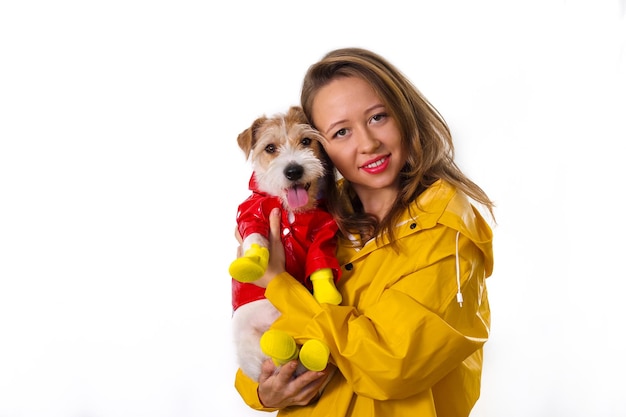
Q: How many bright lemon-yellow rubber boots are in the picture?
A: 4